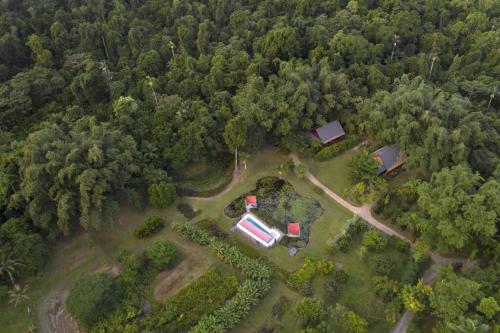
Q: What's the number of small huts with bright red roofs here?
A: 2